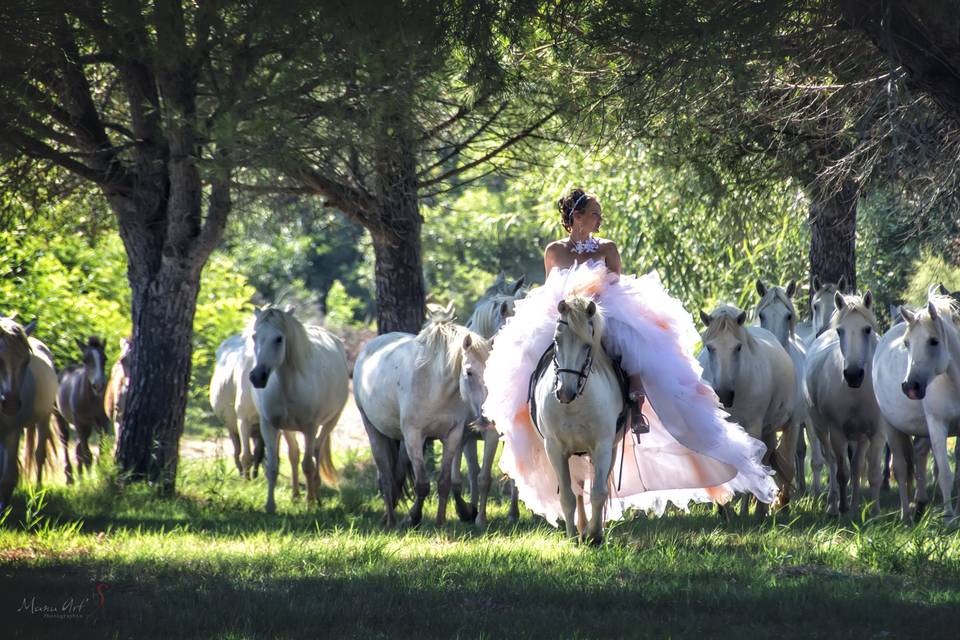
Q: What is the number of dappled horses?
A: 0